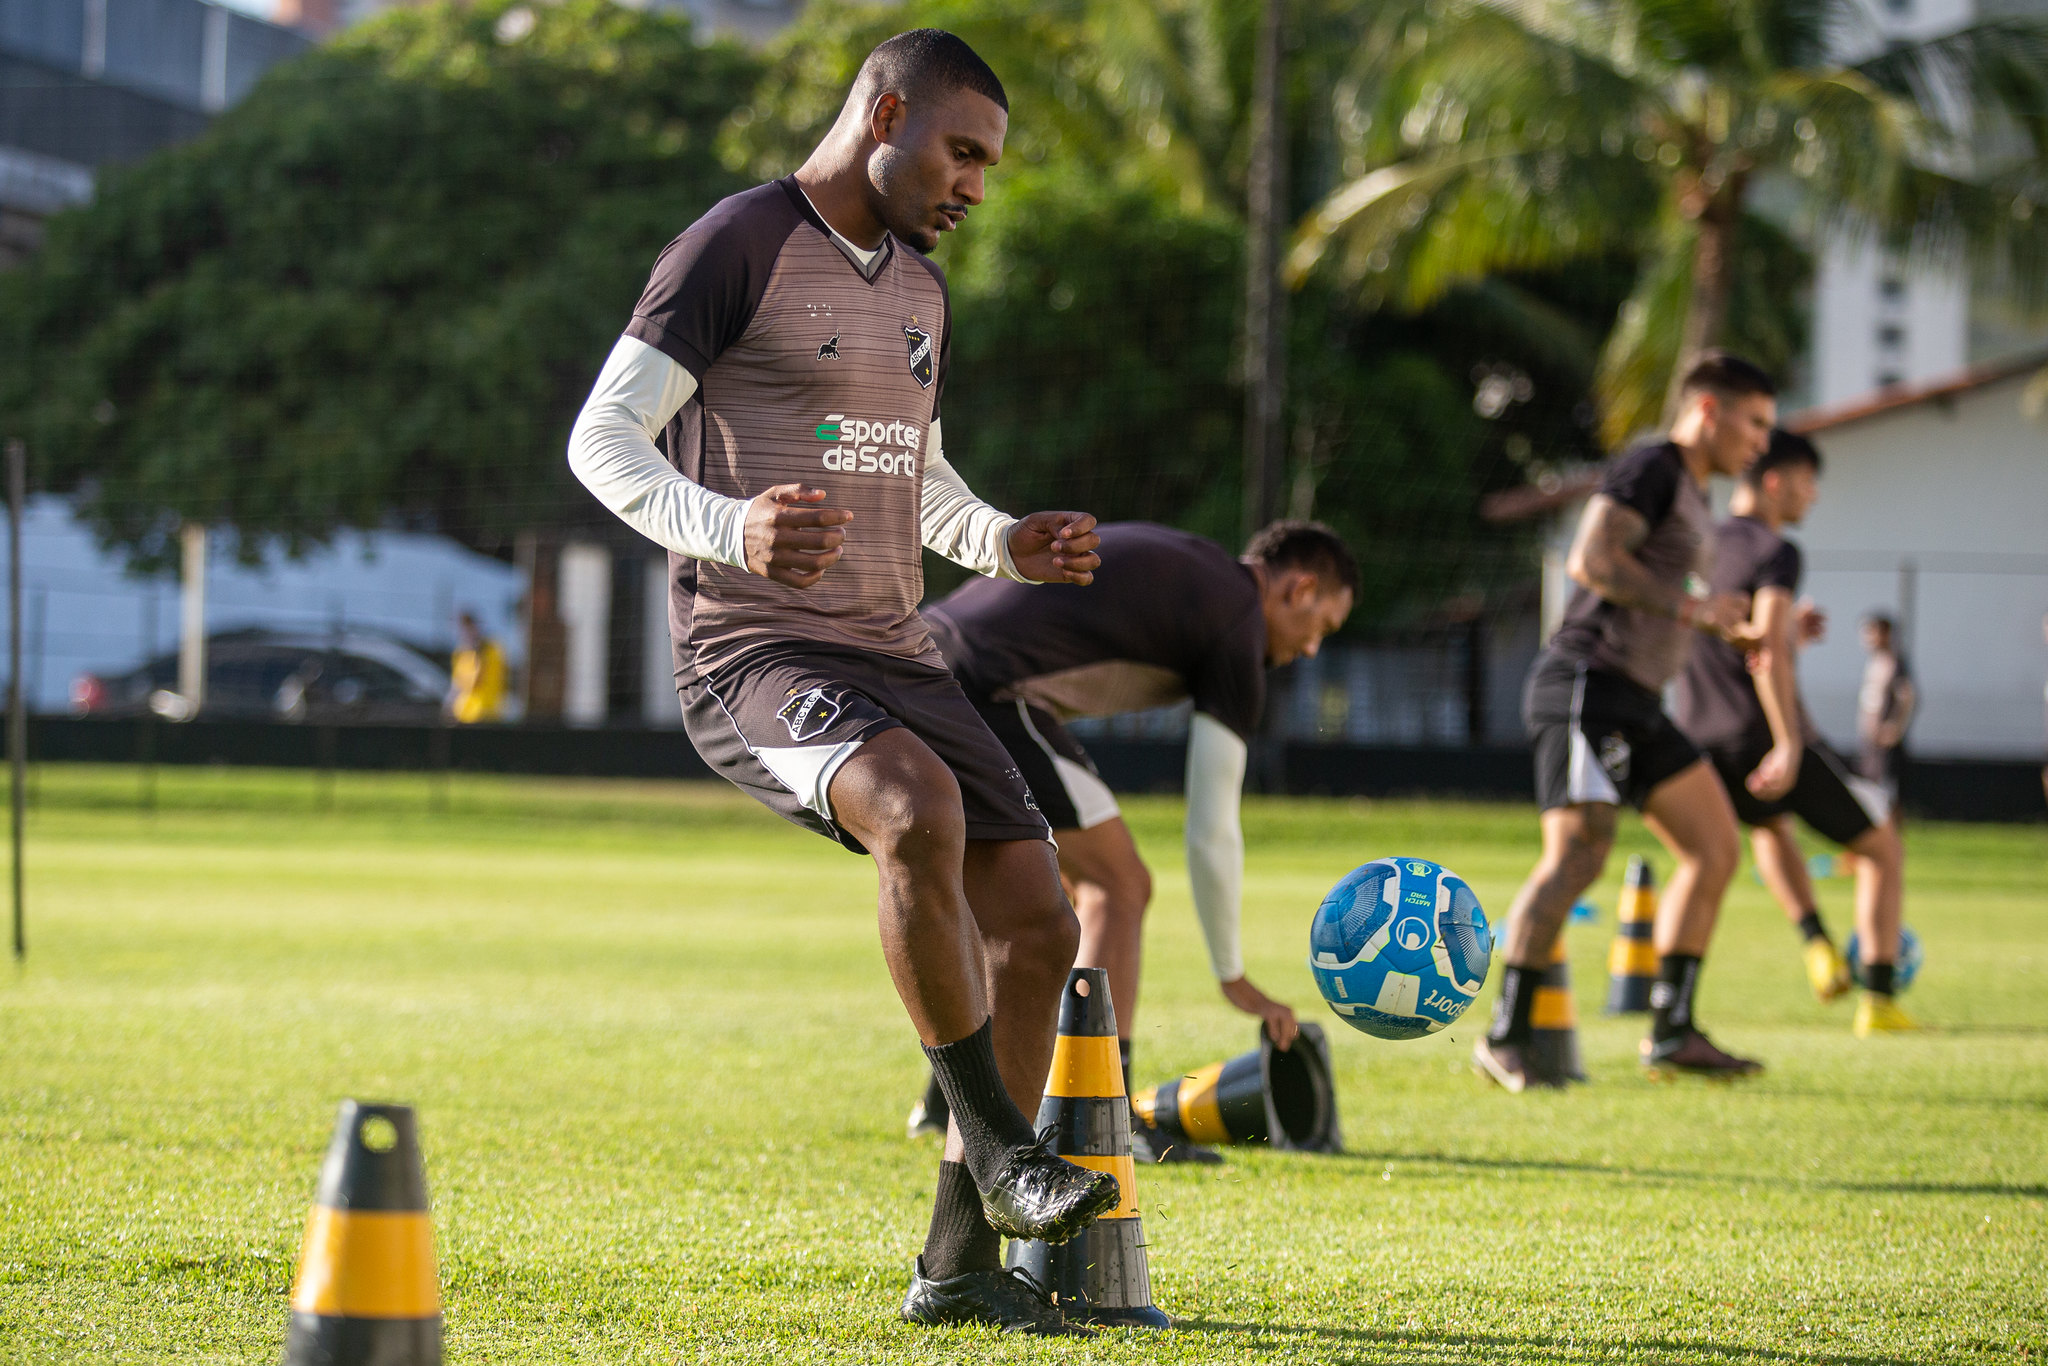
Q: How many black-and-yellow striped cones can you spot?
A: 5